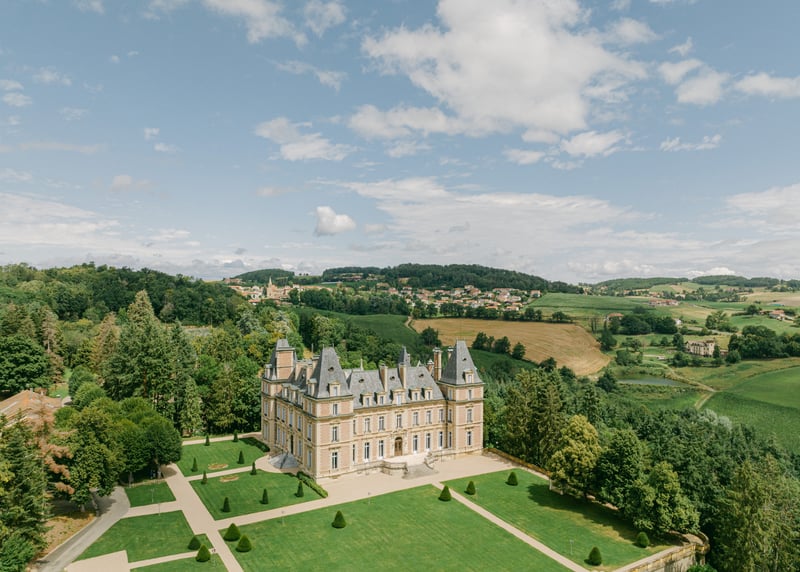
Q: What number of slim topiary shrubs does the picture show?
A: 9